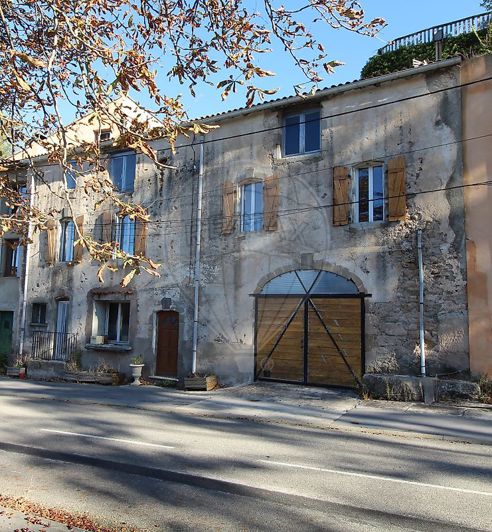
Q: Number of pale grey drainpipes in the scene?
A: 3